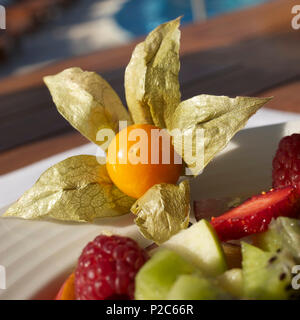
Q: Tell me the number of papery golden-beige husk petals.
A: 5